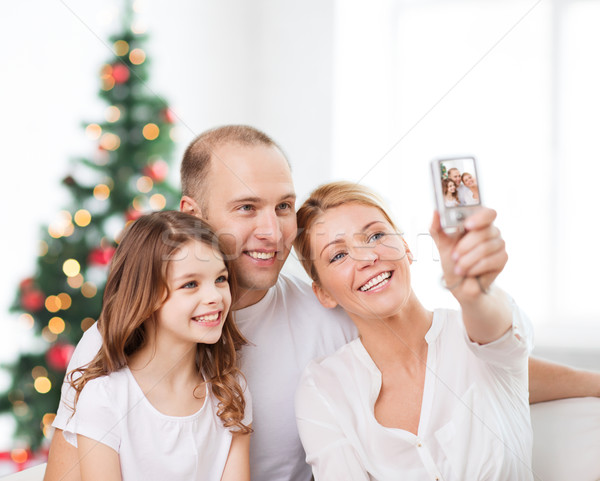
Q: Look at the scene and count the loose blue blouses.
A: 0